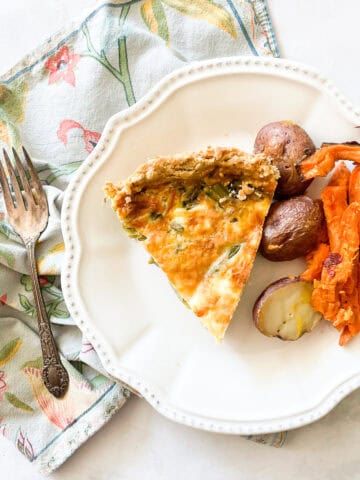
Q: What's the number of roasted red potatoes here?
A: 3